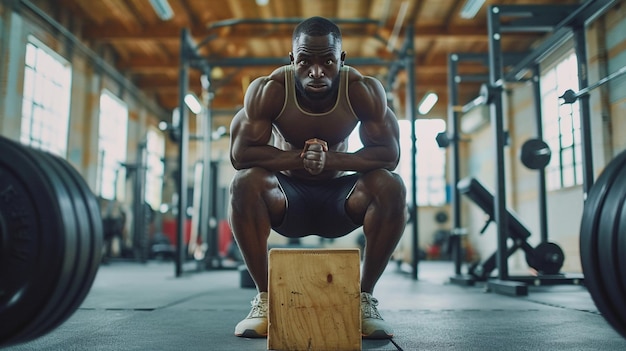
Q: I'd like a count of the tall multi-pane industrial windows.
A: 5